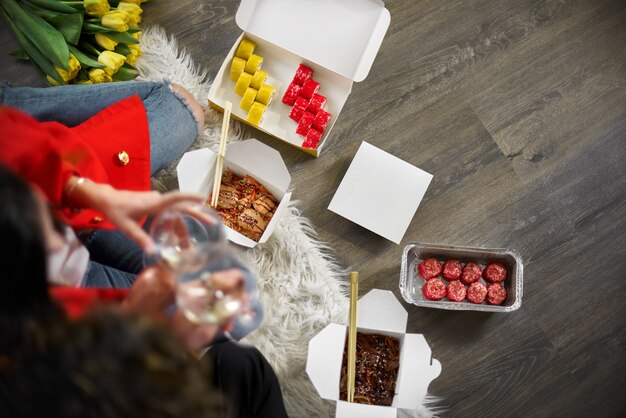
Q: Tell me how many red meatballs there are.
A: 8